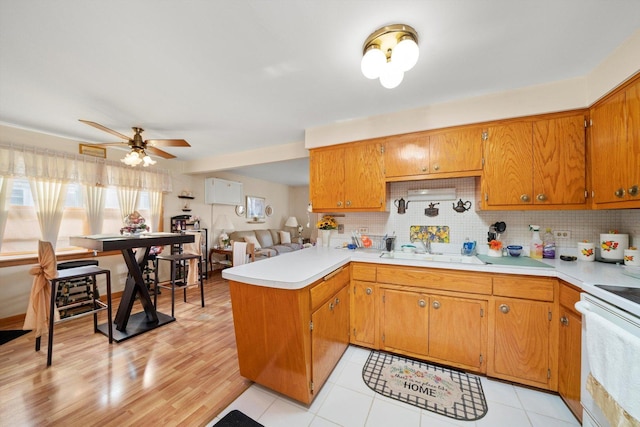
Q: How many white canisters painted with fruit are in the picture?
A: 3